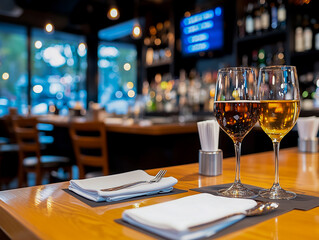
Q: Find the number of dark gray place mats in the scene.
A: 3